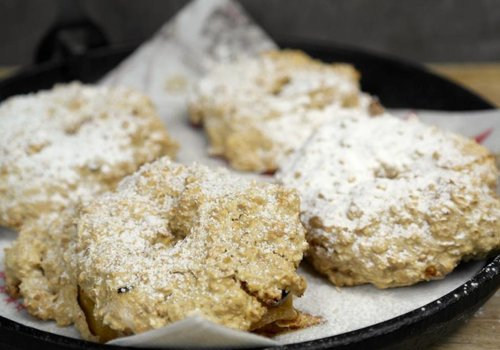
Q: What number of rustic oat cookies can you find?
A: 4